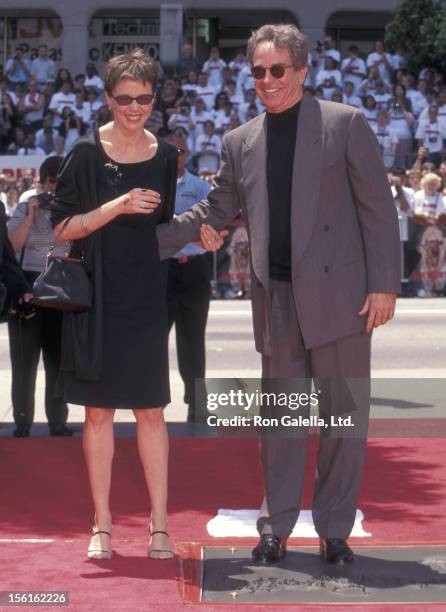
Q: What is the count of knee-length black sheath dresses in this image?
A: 1